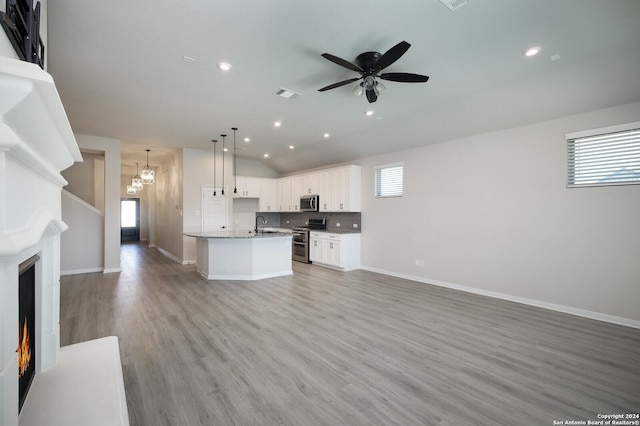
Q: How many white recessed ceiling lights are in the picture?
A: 9